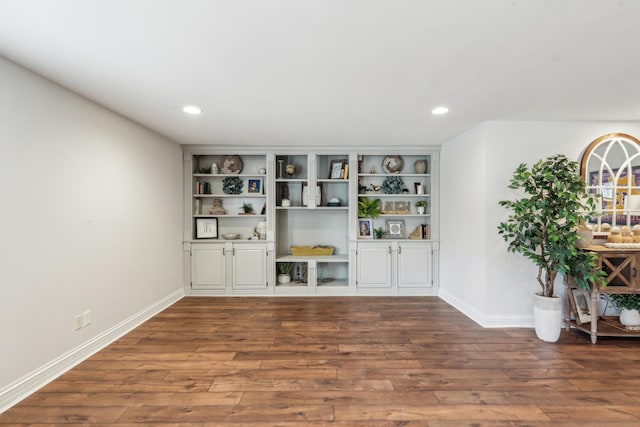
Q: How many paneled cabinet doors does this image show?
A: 4